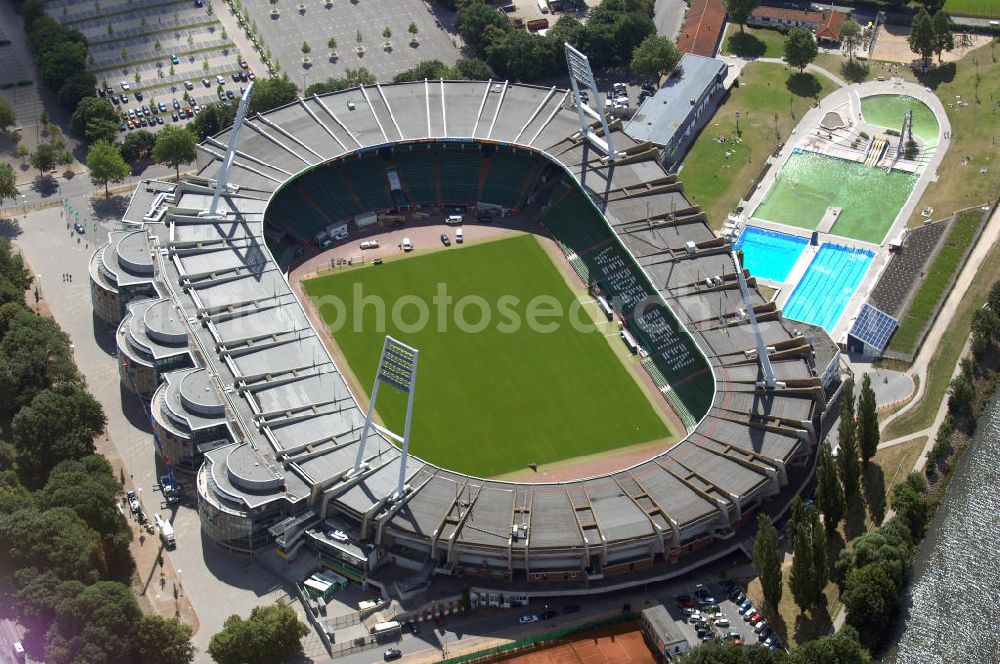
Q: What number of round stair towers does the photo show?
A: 4